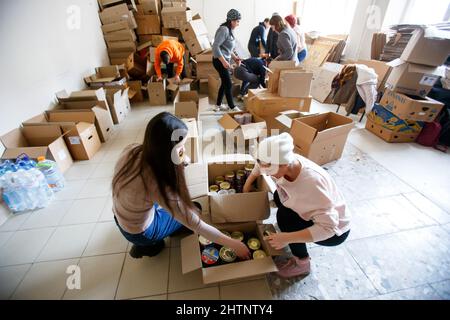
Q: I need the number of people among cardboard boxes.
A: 9